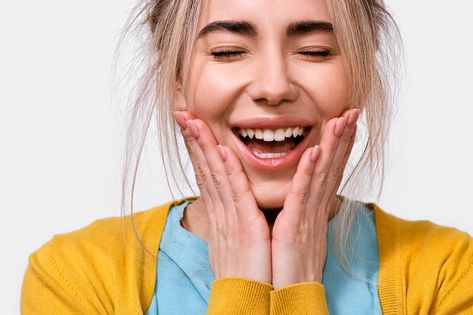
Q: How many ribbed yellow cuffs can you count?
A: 2